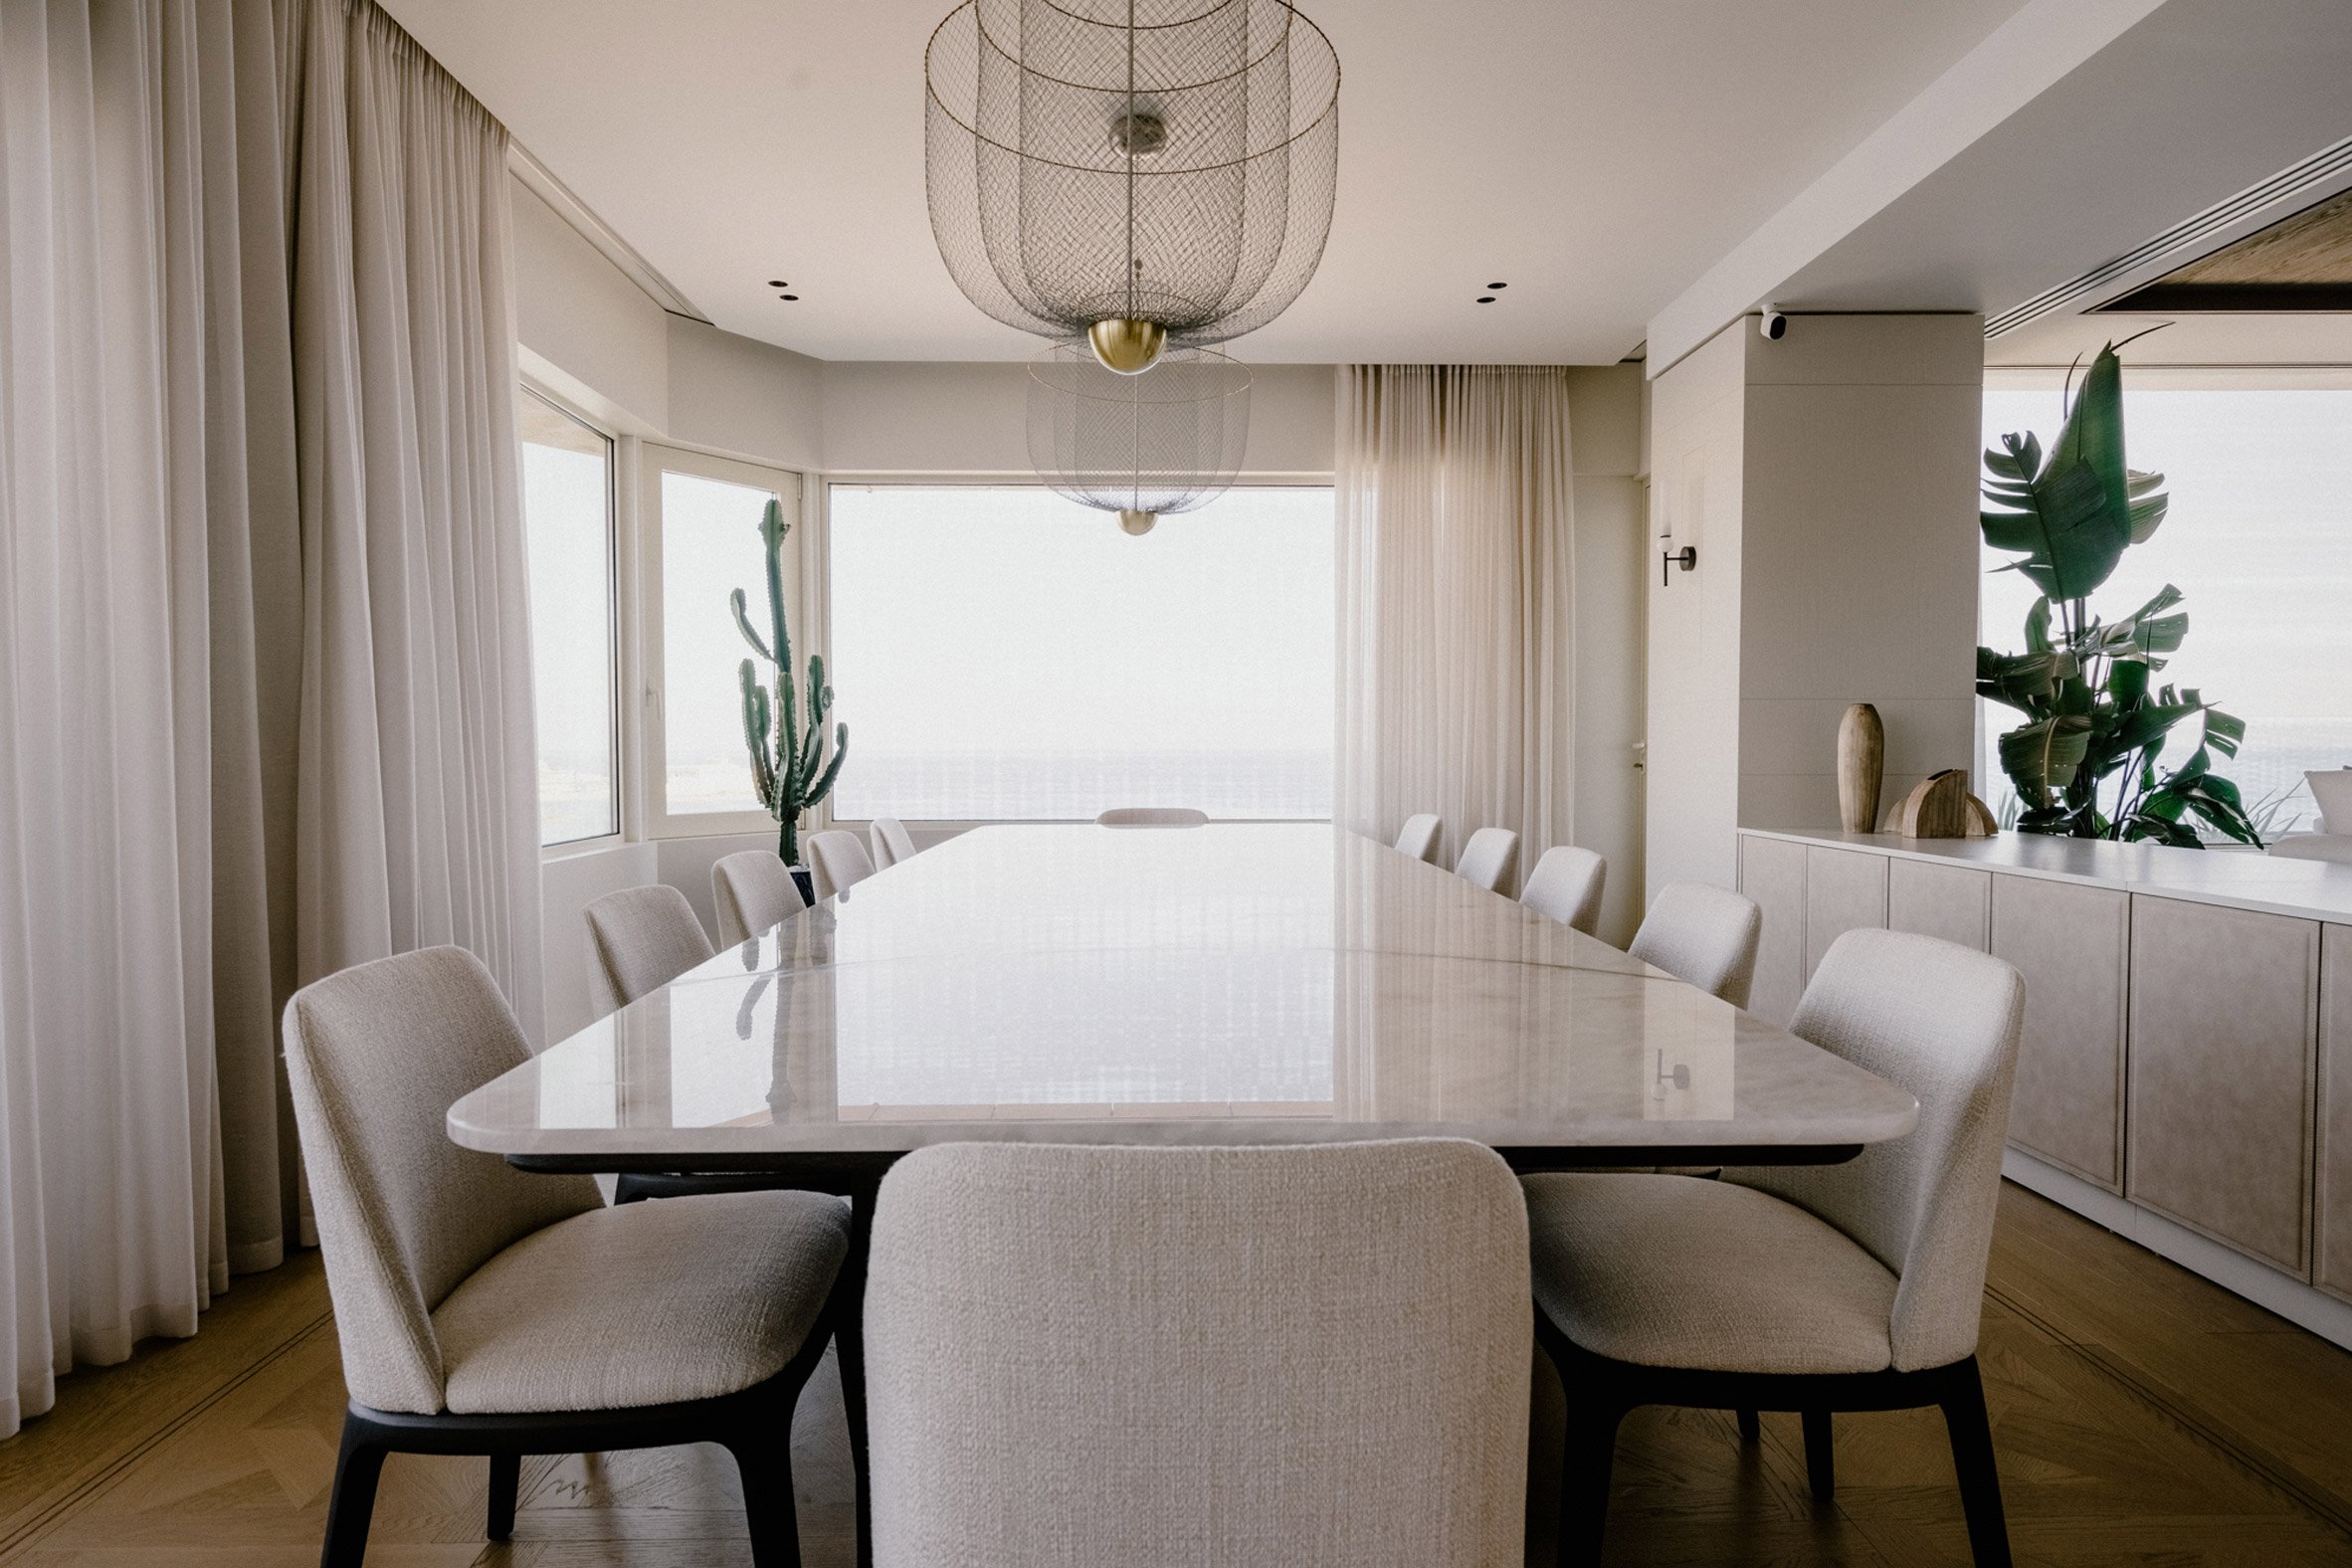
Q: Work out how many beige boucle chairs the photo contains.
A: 12